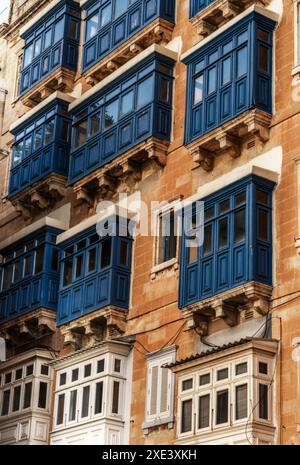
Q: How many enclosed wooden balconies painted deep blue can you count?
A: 9